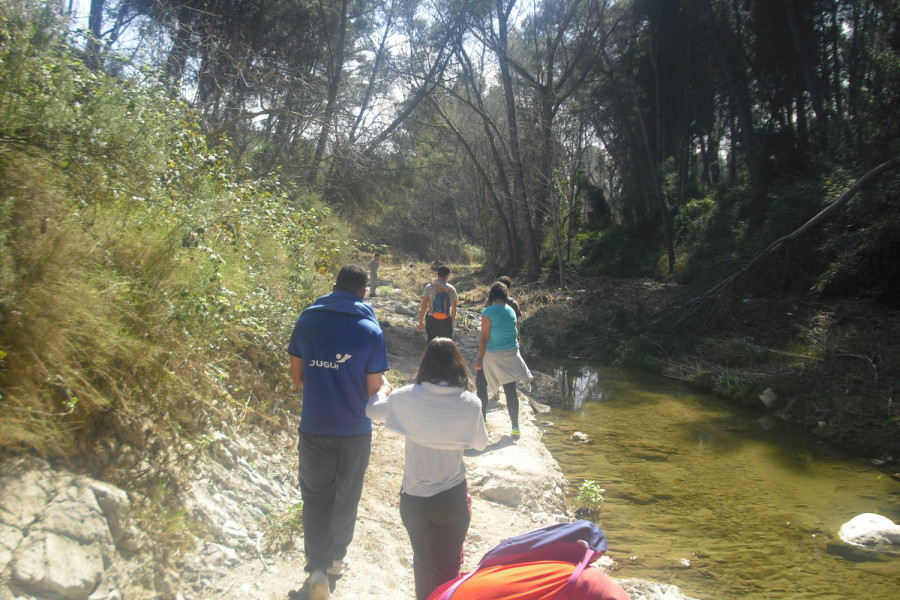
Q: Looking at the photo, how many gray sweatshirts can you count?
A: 1